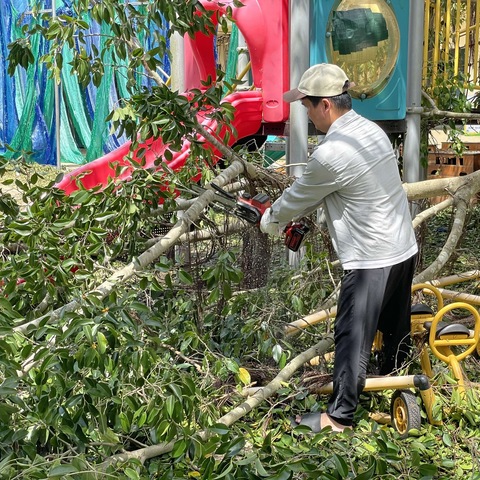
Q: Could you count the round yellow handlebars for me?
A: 2